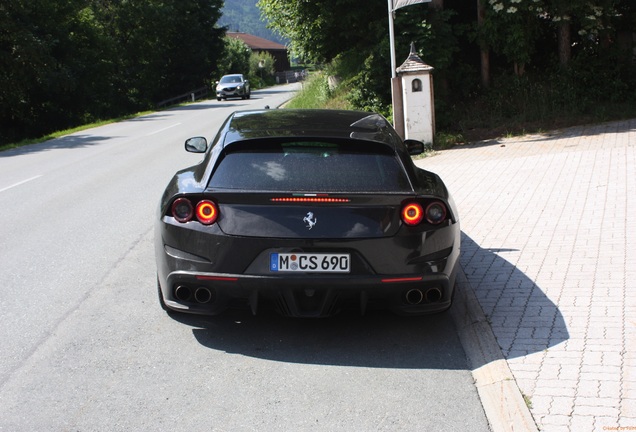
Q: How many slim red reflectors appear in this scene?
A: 2